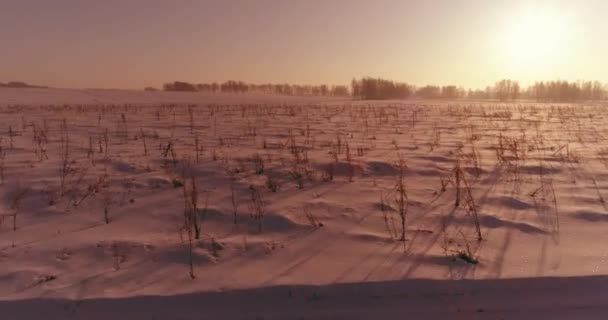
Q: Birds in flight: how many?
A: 0